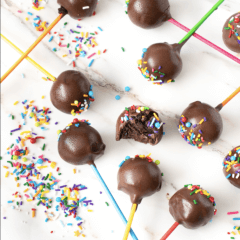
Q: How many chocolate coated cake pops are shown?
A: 11